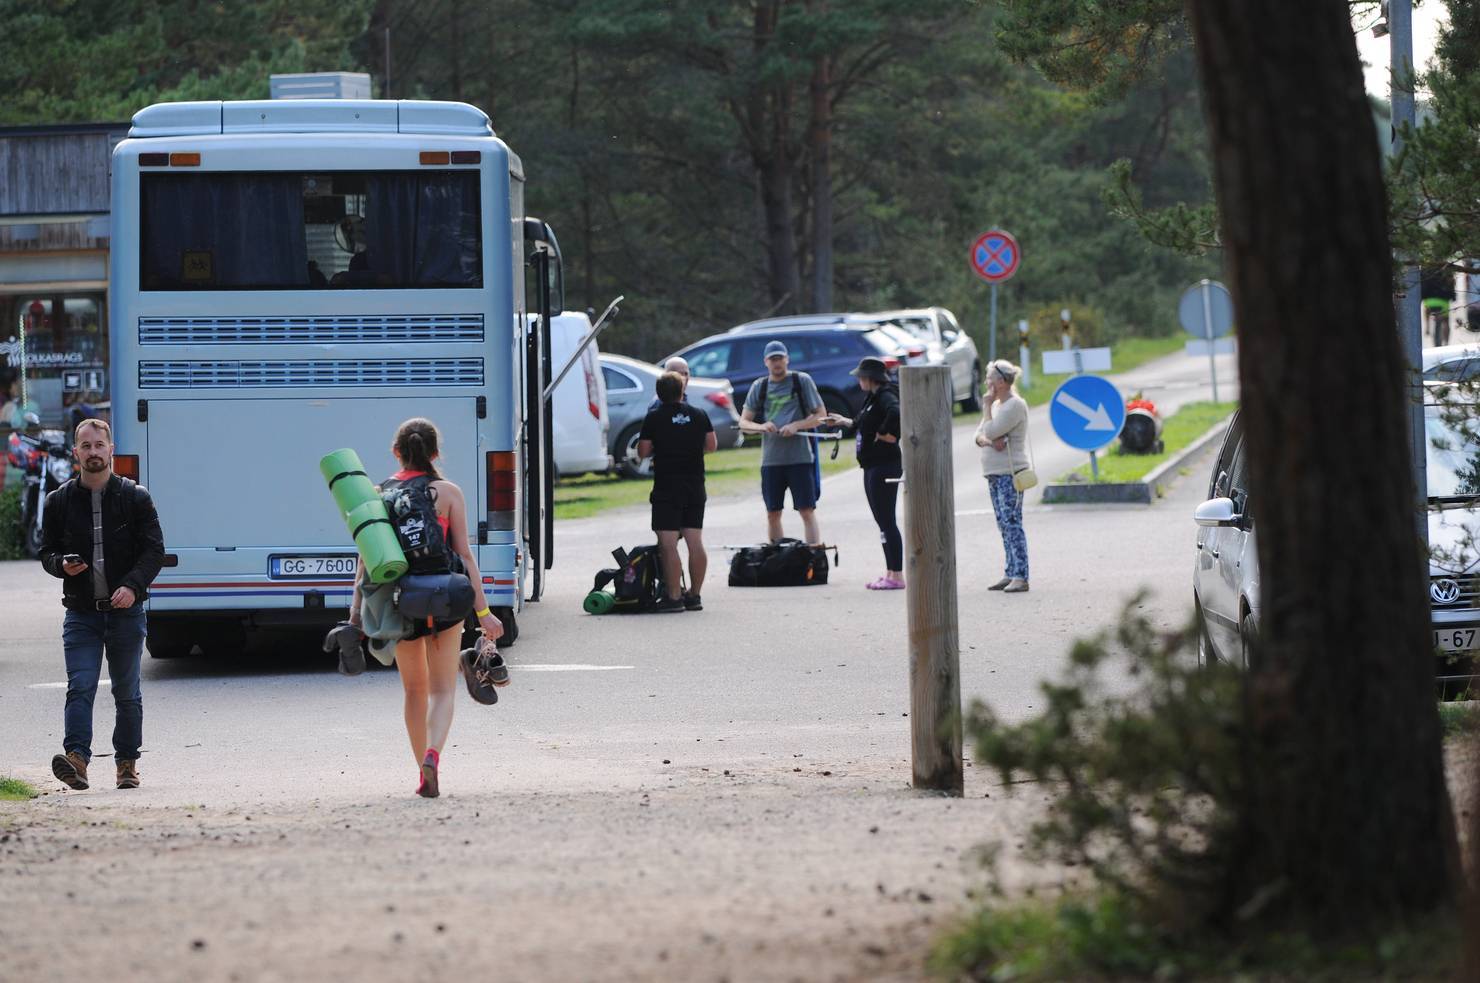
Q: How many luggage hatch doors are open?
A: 1